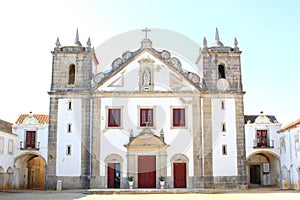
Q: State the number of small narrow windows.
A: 6